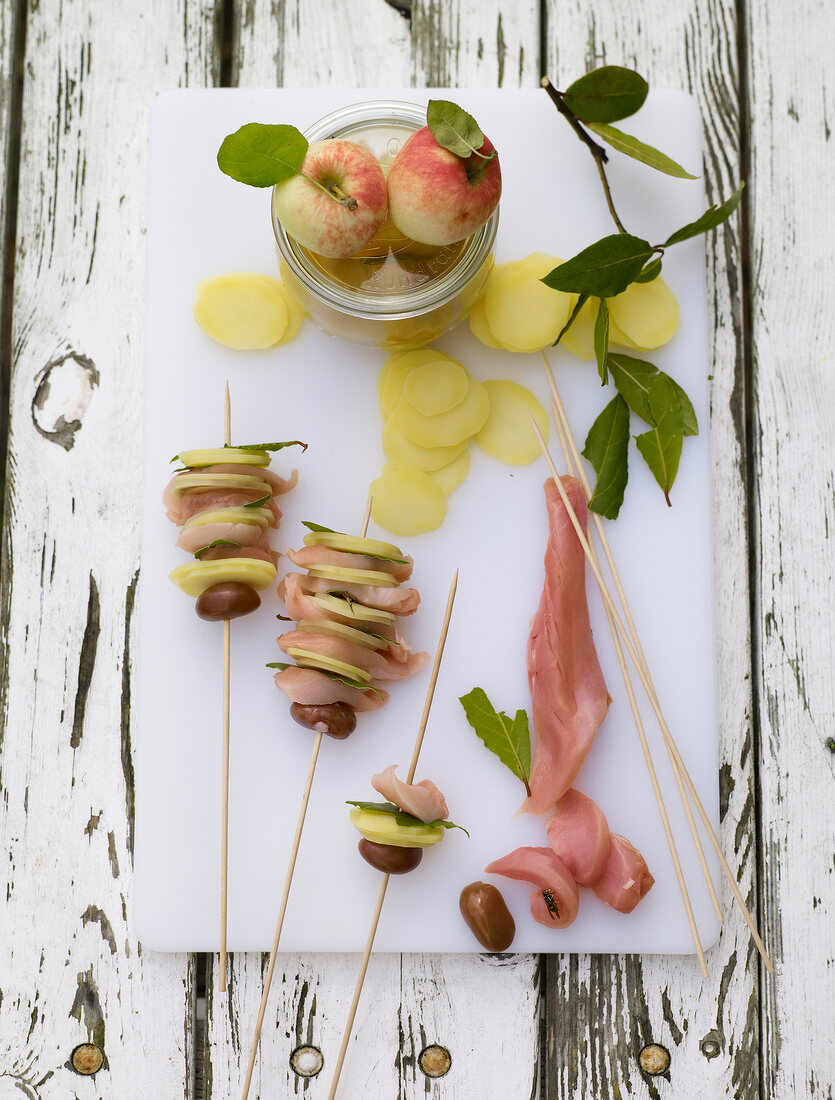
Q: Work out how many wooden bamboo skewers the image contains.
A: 6